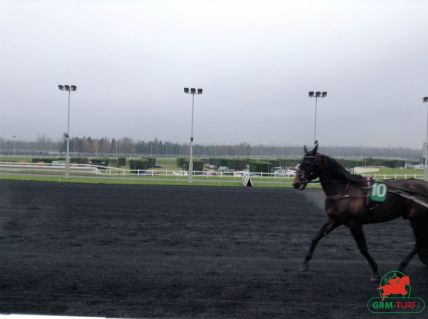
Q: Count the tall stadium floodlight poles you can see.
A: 4